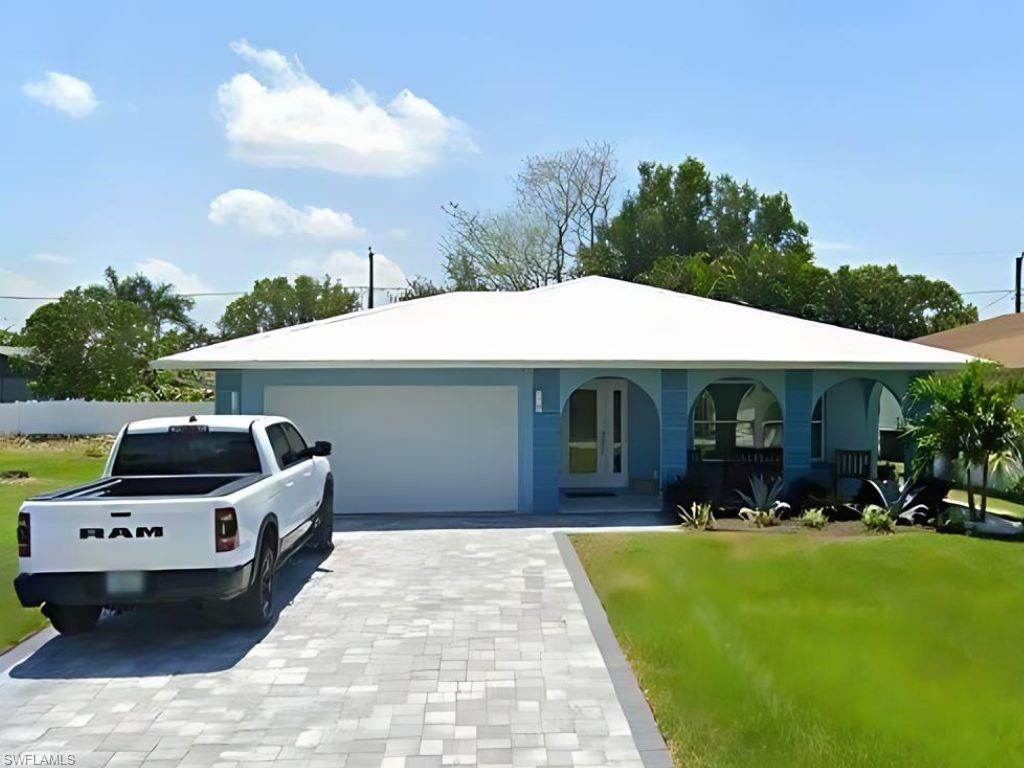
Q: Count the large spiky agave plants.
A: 2